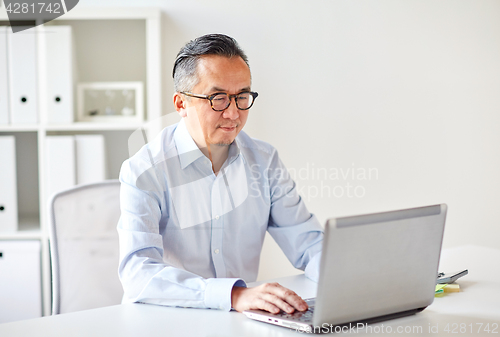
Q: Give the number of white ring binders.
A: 6